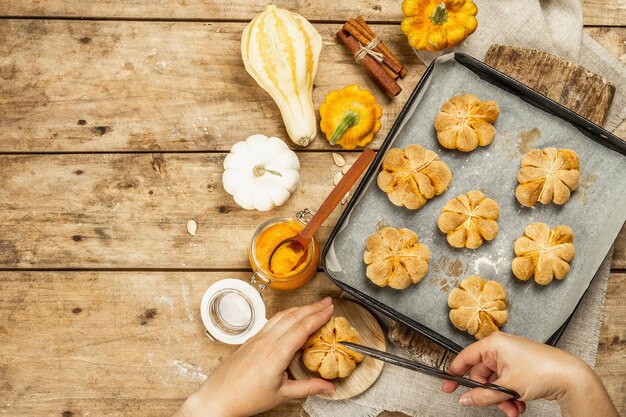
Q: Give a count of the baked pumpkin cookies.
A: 8